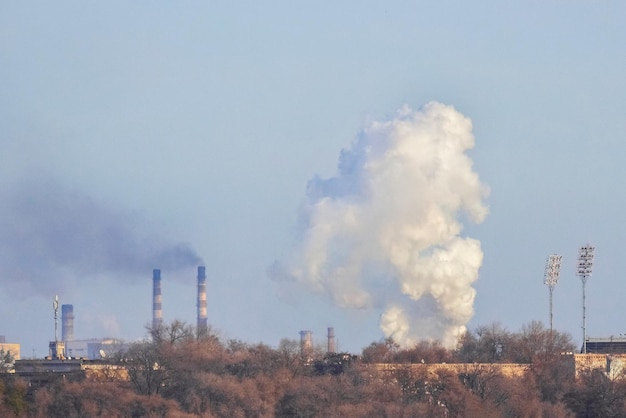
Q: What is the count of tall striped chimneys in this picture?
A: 2